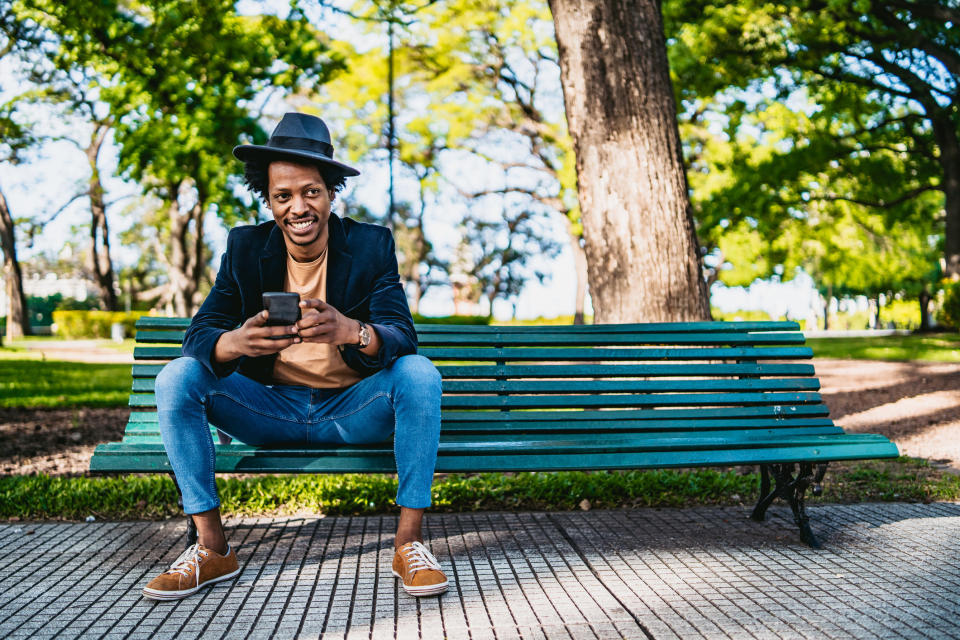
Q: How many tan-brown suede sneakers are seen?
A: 2